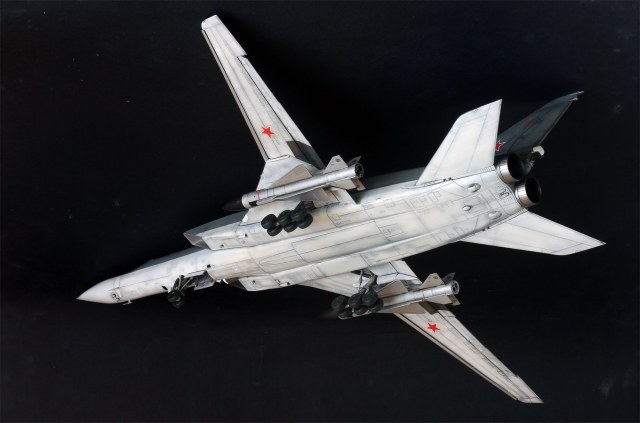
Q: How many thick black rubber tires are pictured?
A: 14